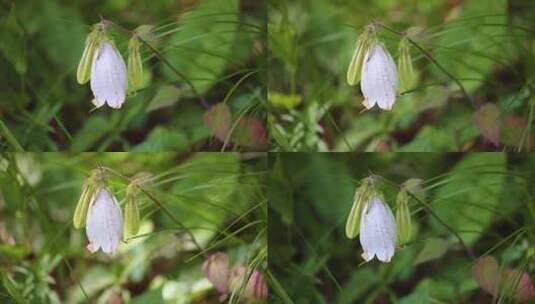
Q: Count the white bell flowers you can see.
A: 4